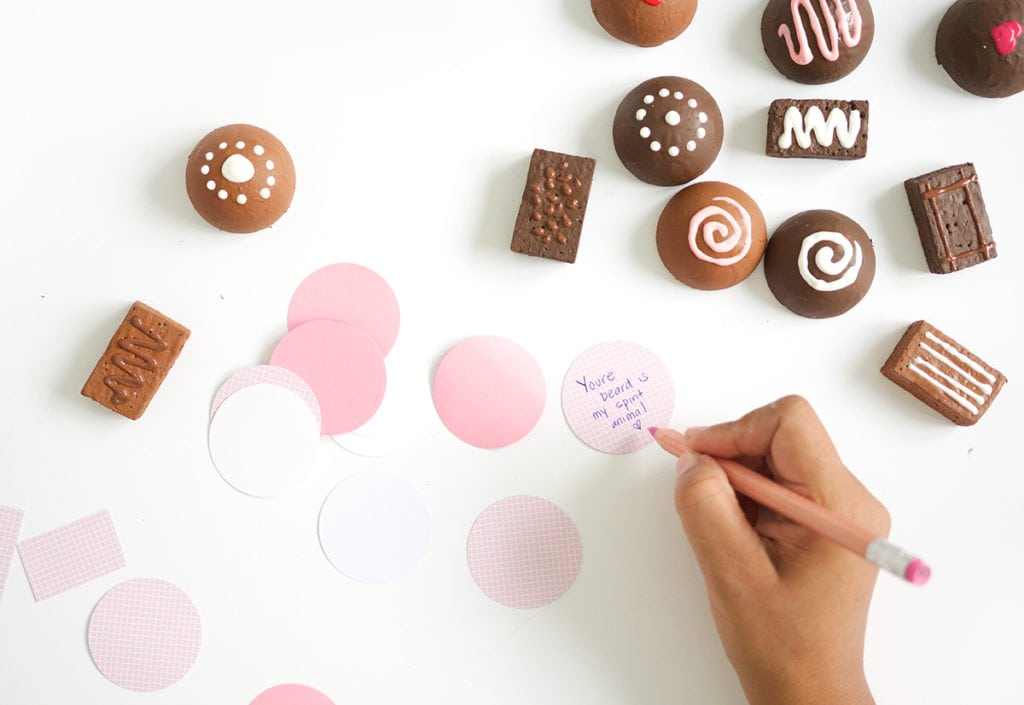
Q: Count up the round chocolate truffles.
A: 7